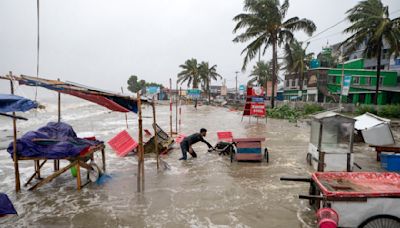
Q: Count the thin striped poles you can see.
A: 2